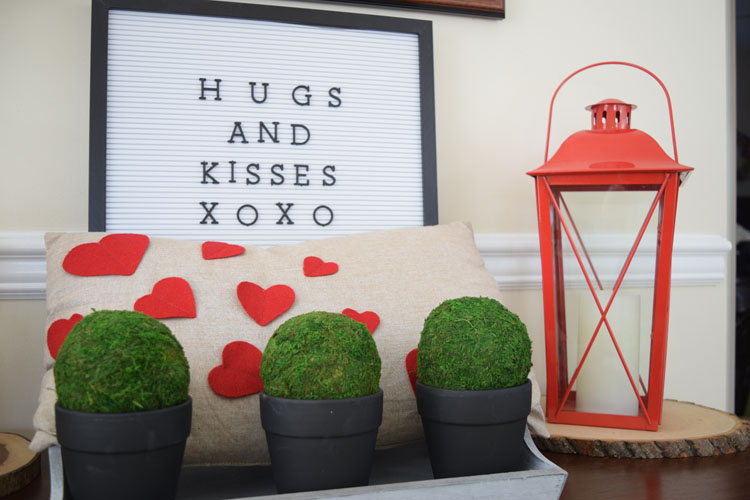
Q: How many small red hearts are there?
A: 3